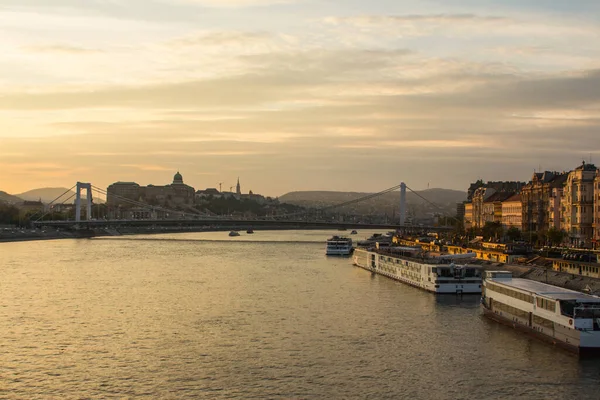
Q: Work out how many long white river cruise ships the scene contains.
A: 2